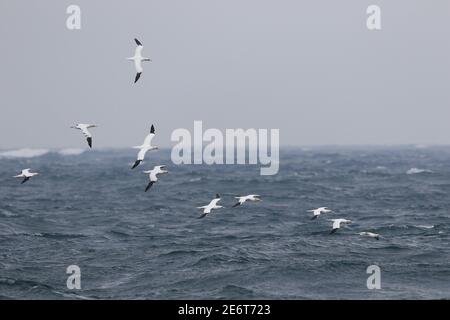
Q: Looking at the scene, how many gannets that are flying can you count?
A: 10